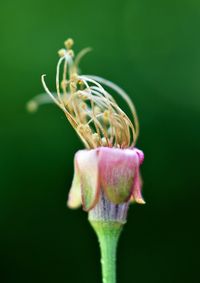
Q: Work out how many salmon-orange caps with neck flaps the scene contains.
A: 0